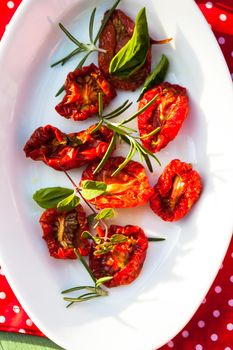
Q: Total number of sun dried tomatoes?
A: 8